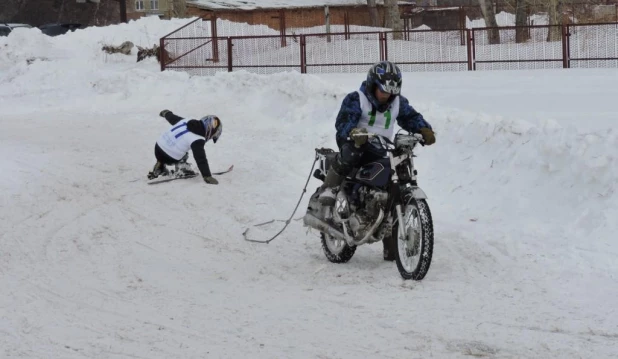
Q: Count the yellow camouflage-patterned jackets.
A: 0